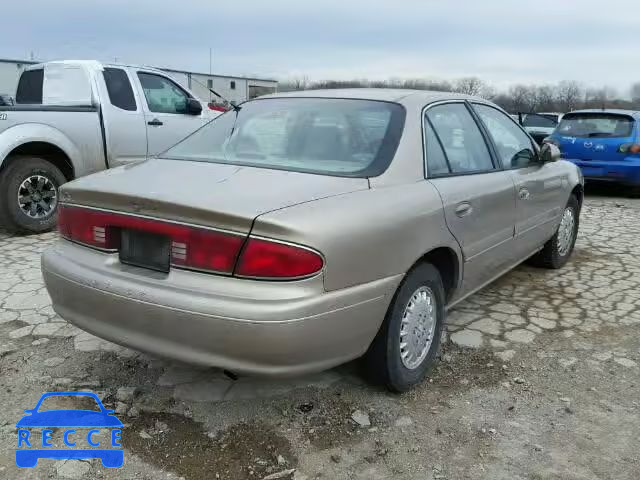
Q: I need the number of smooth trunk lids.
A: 1